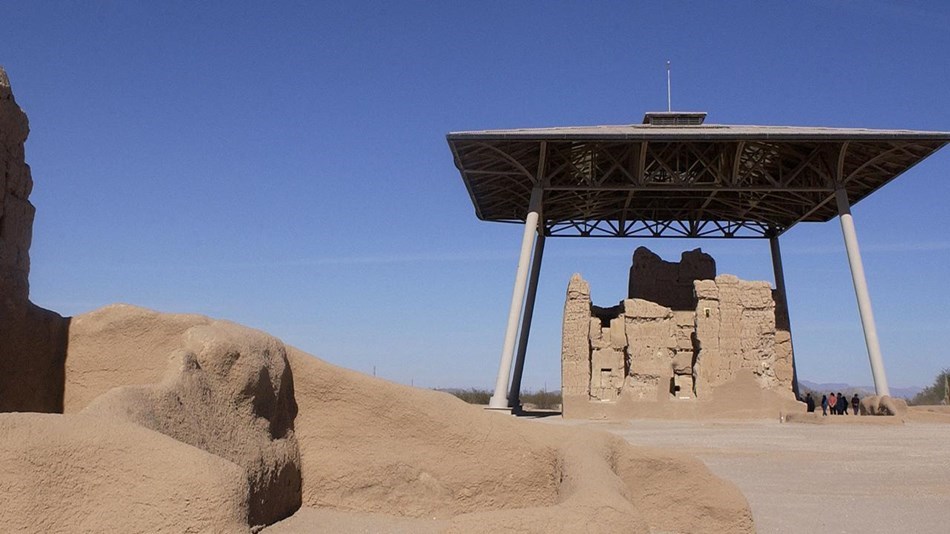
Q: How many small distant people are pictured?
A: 6